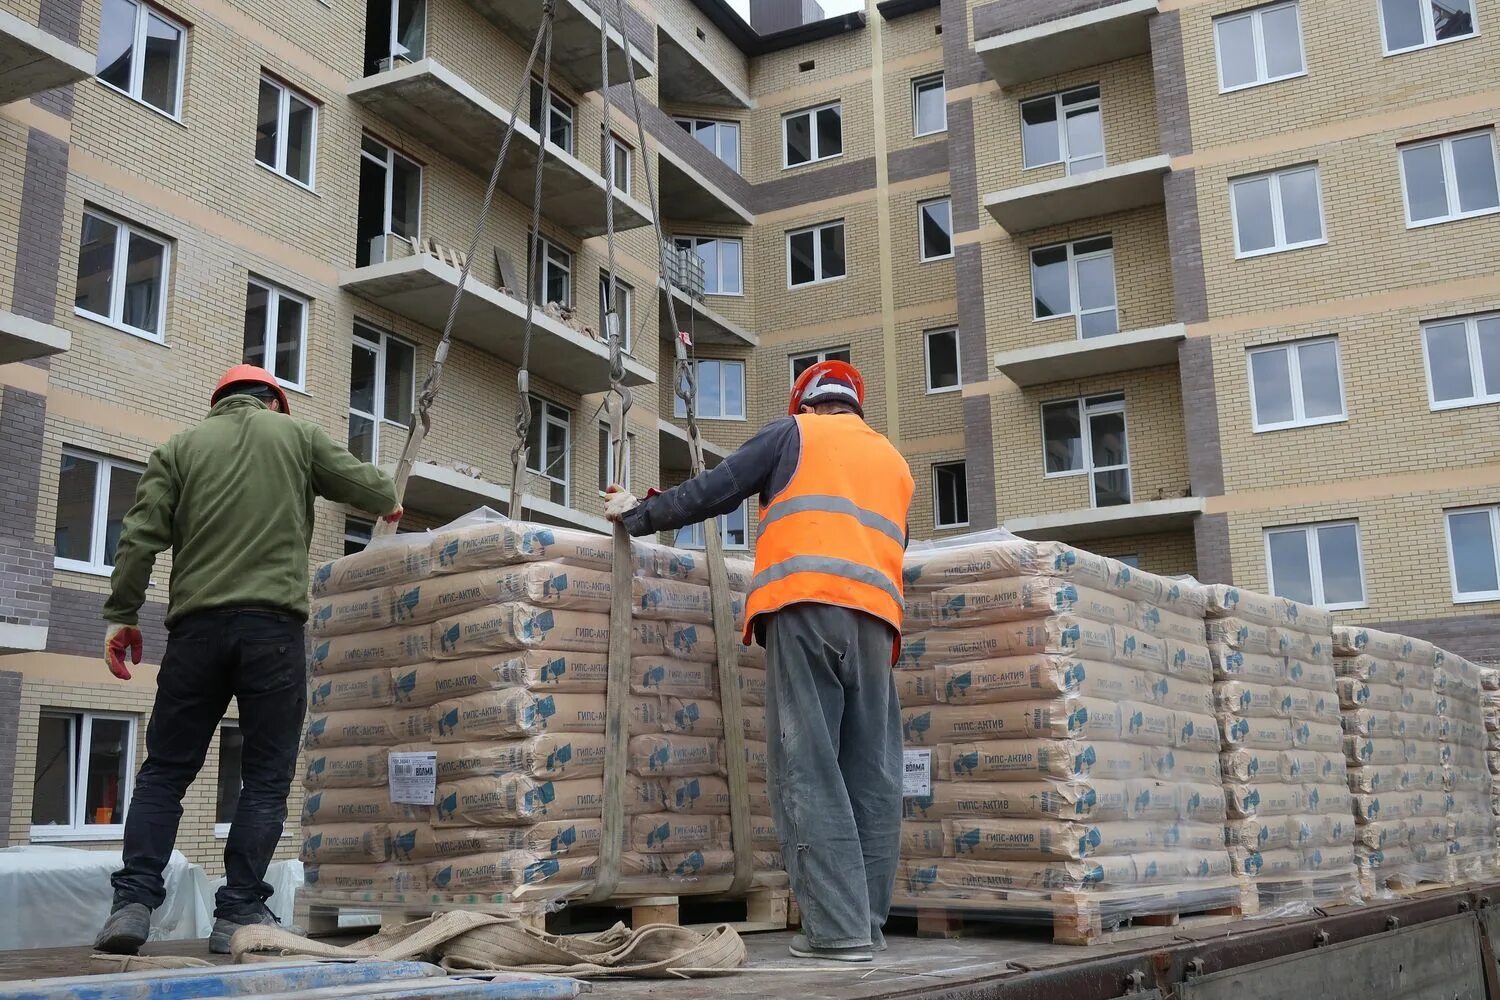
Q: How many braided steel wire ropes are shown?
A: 4